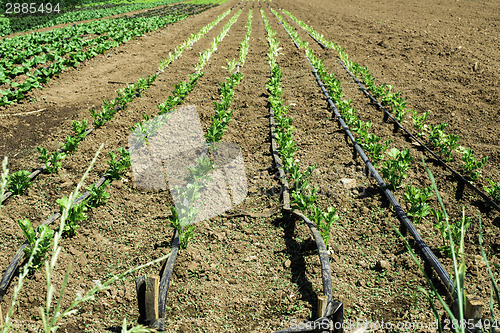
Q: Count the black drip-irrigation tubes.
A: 6